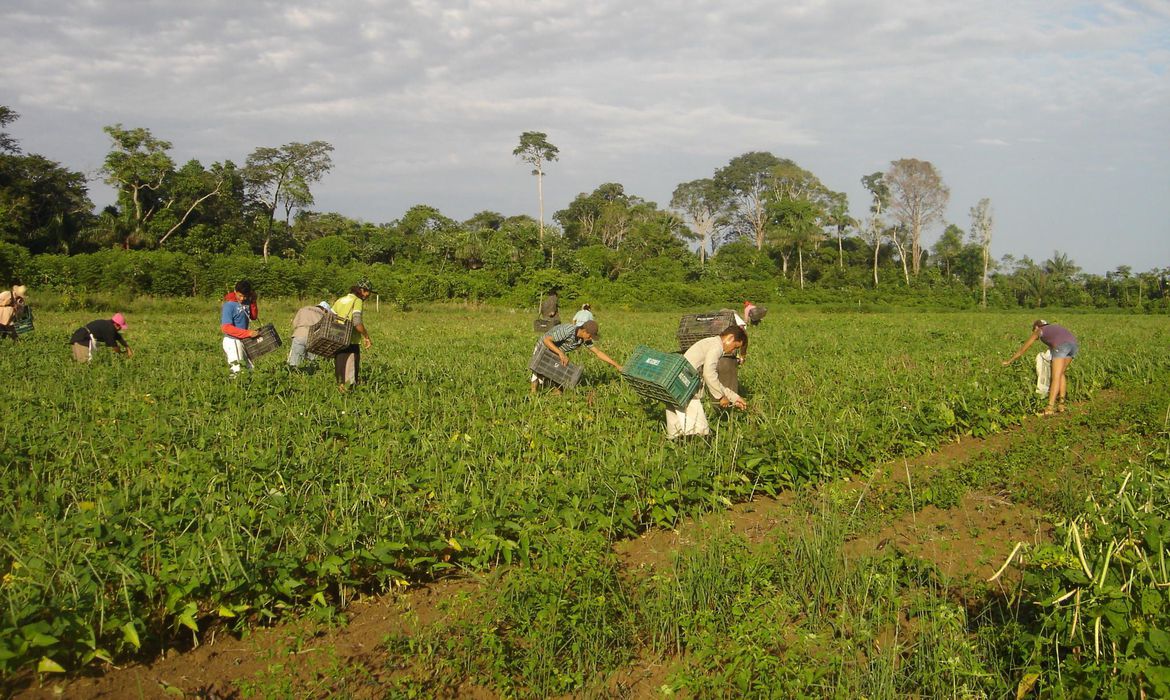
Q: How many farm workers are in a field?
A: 12